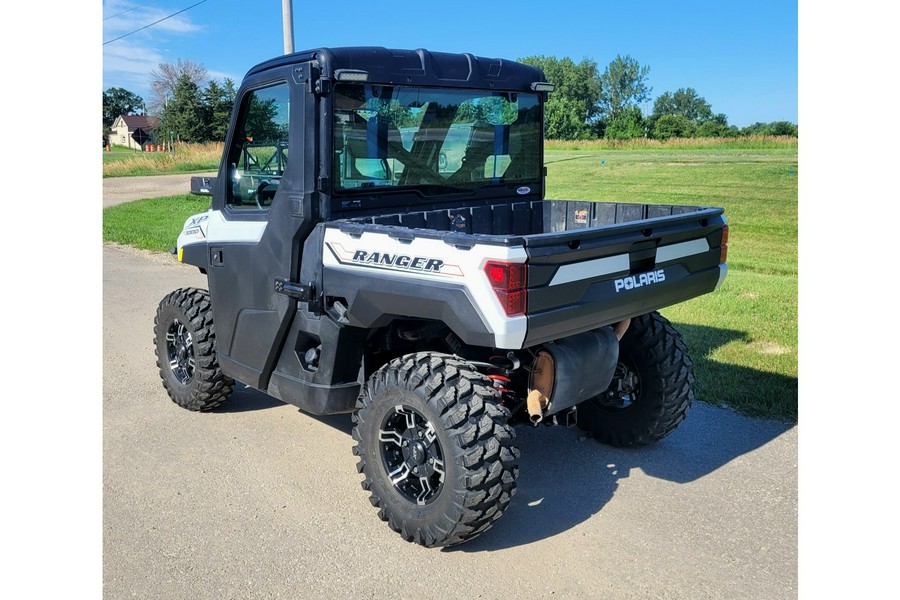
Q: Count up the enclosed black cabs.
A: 1